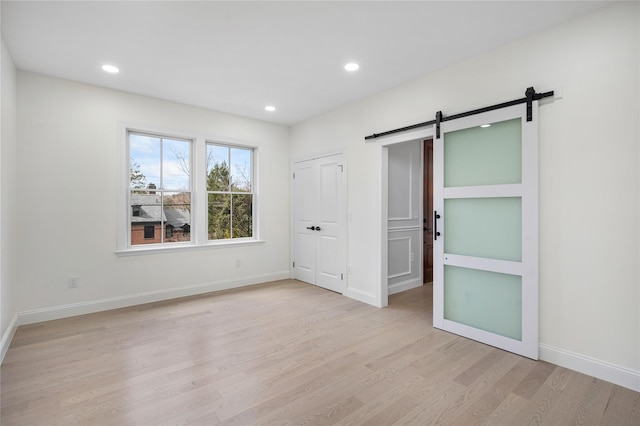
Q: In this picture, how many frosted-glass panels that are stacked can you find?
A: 3